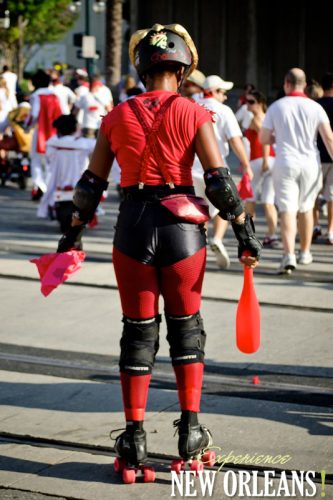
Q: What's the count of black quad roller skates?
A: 2